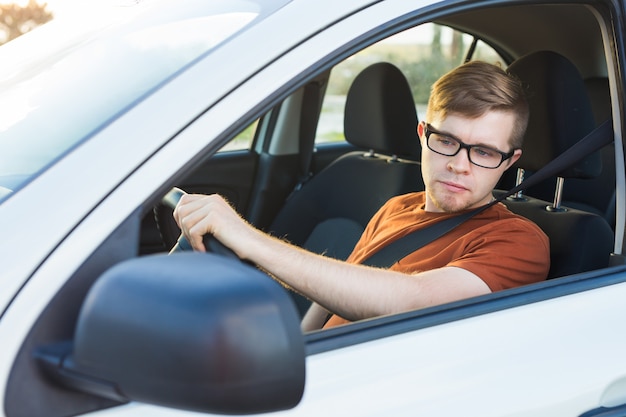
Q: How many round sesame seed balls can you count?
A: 0